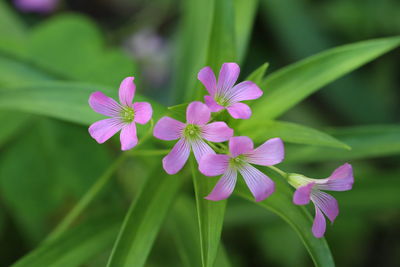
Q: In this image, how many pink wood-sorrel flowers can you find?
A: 5